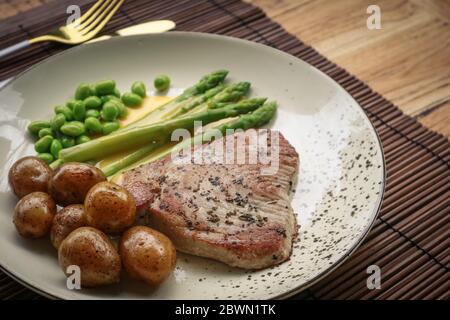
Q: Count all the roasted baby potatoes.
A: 7